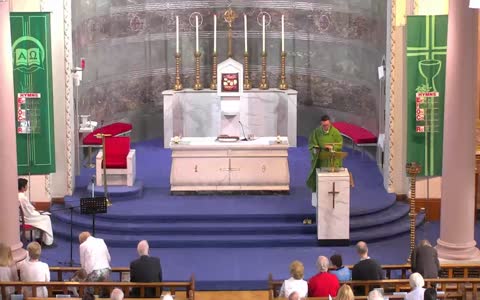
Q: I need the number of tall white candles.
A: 6